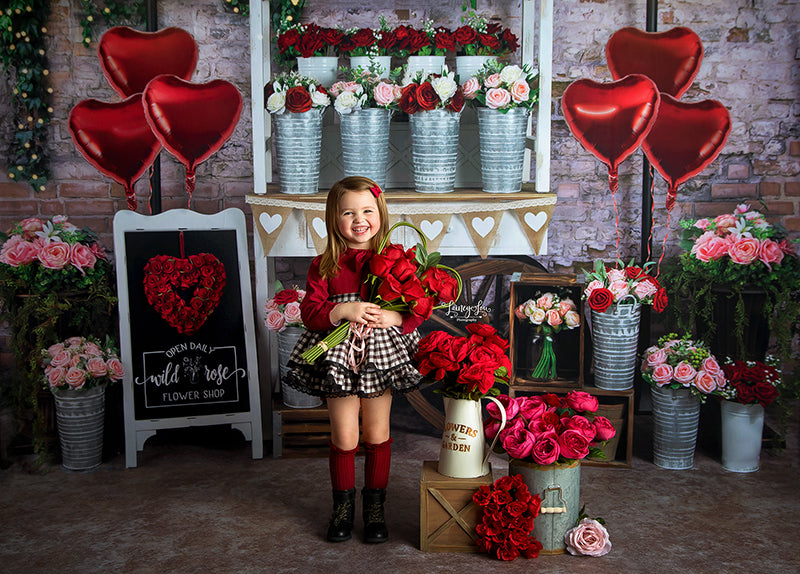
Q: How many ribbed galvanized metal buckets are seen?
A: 8